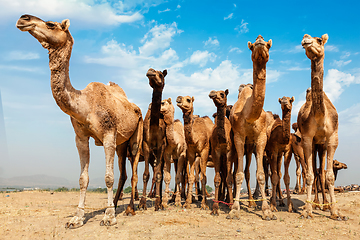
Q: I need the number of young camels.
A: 5